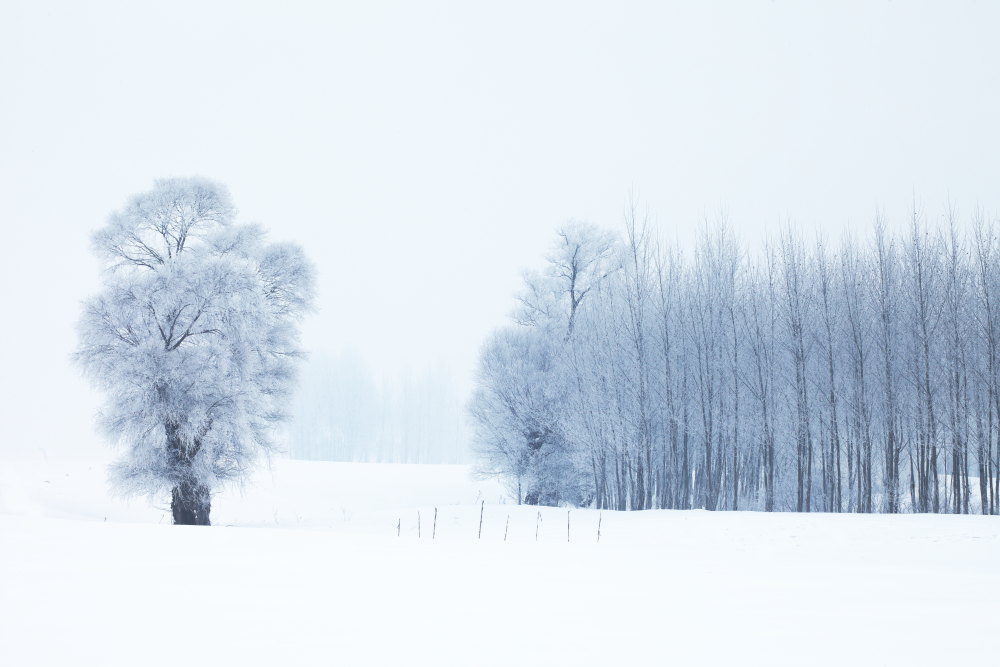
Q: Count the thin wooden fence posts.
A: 8